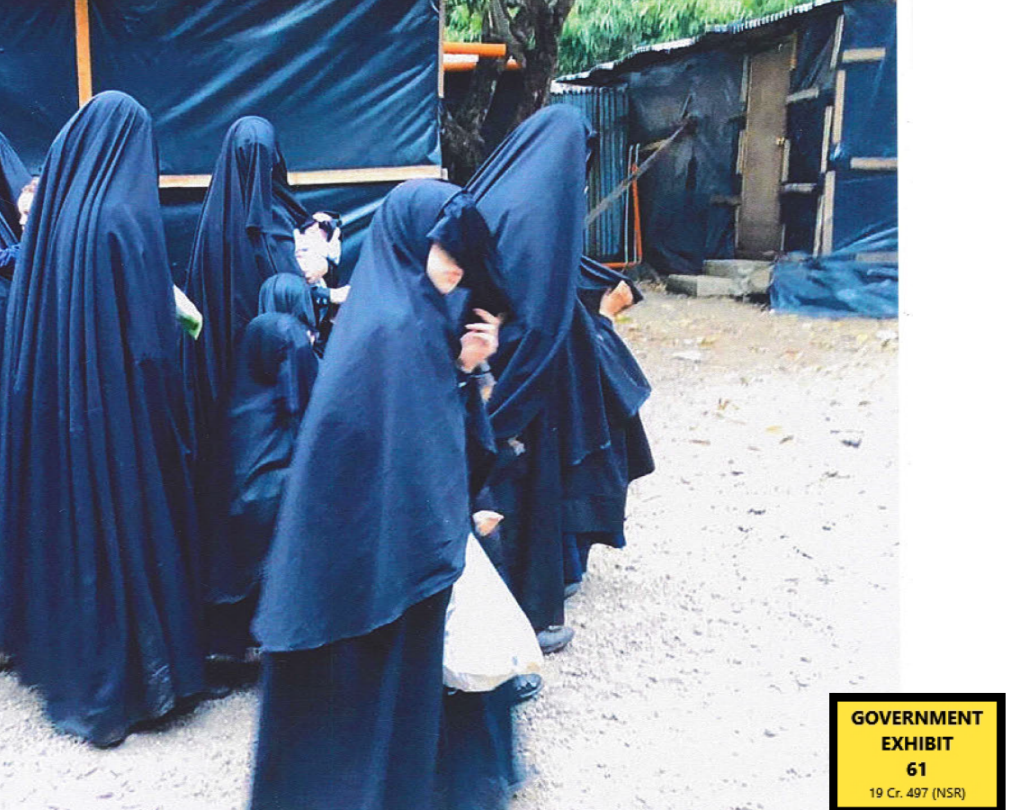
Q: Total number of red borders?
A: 0